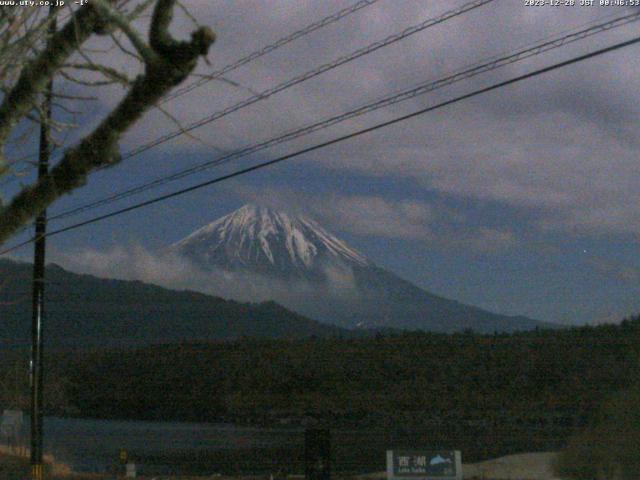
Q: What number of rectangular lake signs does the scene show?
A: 1